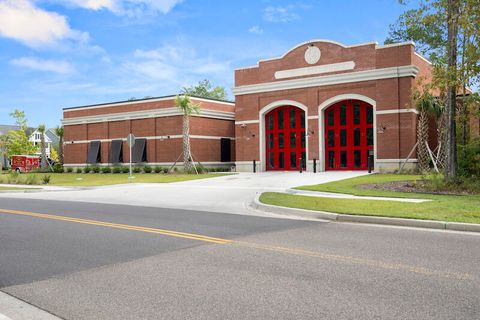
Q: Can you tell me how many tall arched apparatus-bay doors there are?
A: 2